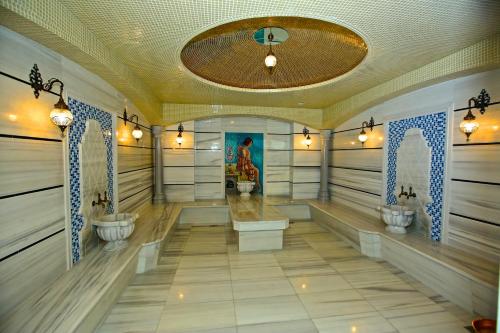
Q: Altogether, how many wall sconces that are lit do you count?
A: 6